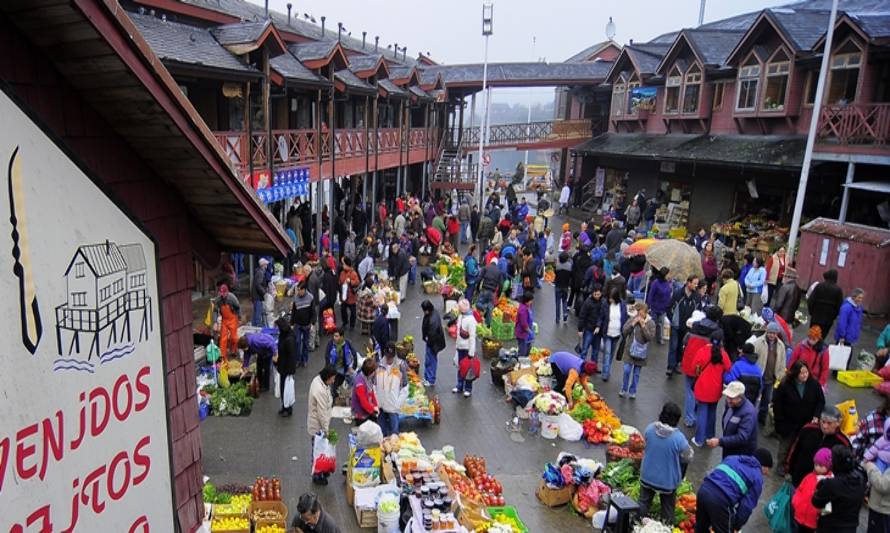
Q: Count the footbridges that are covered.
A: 1